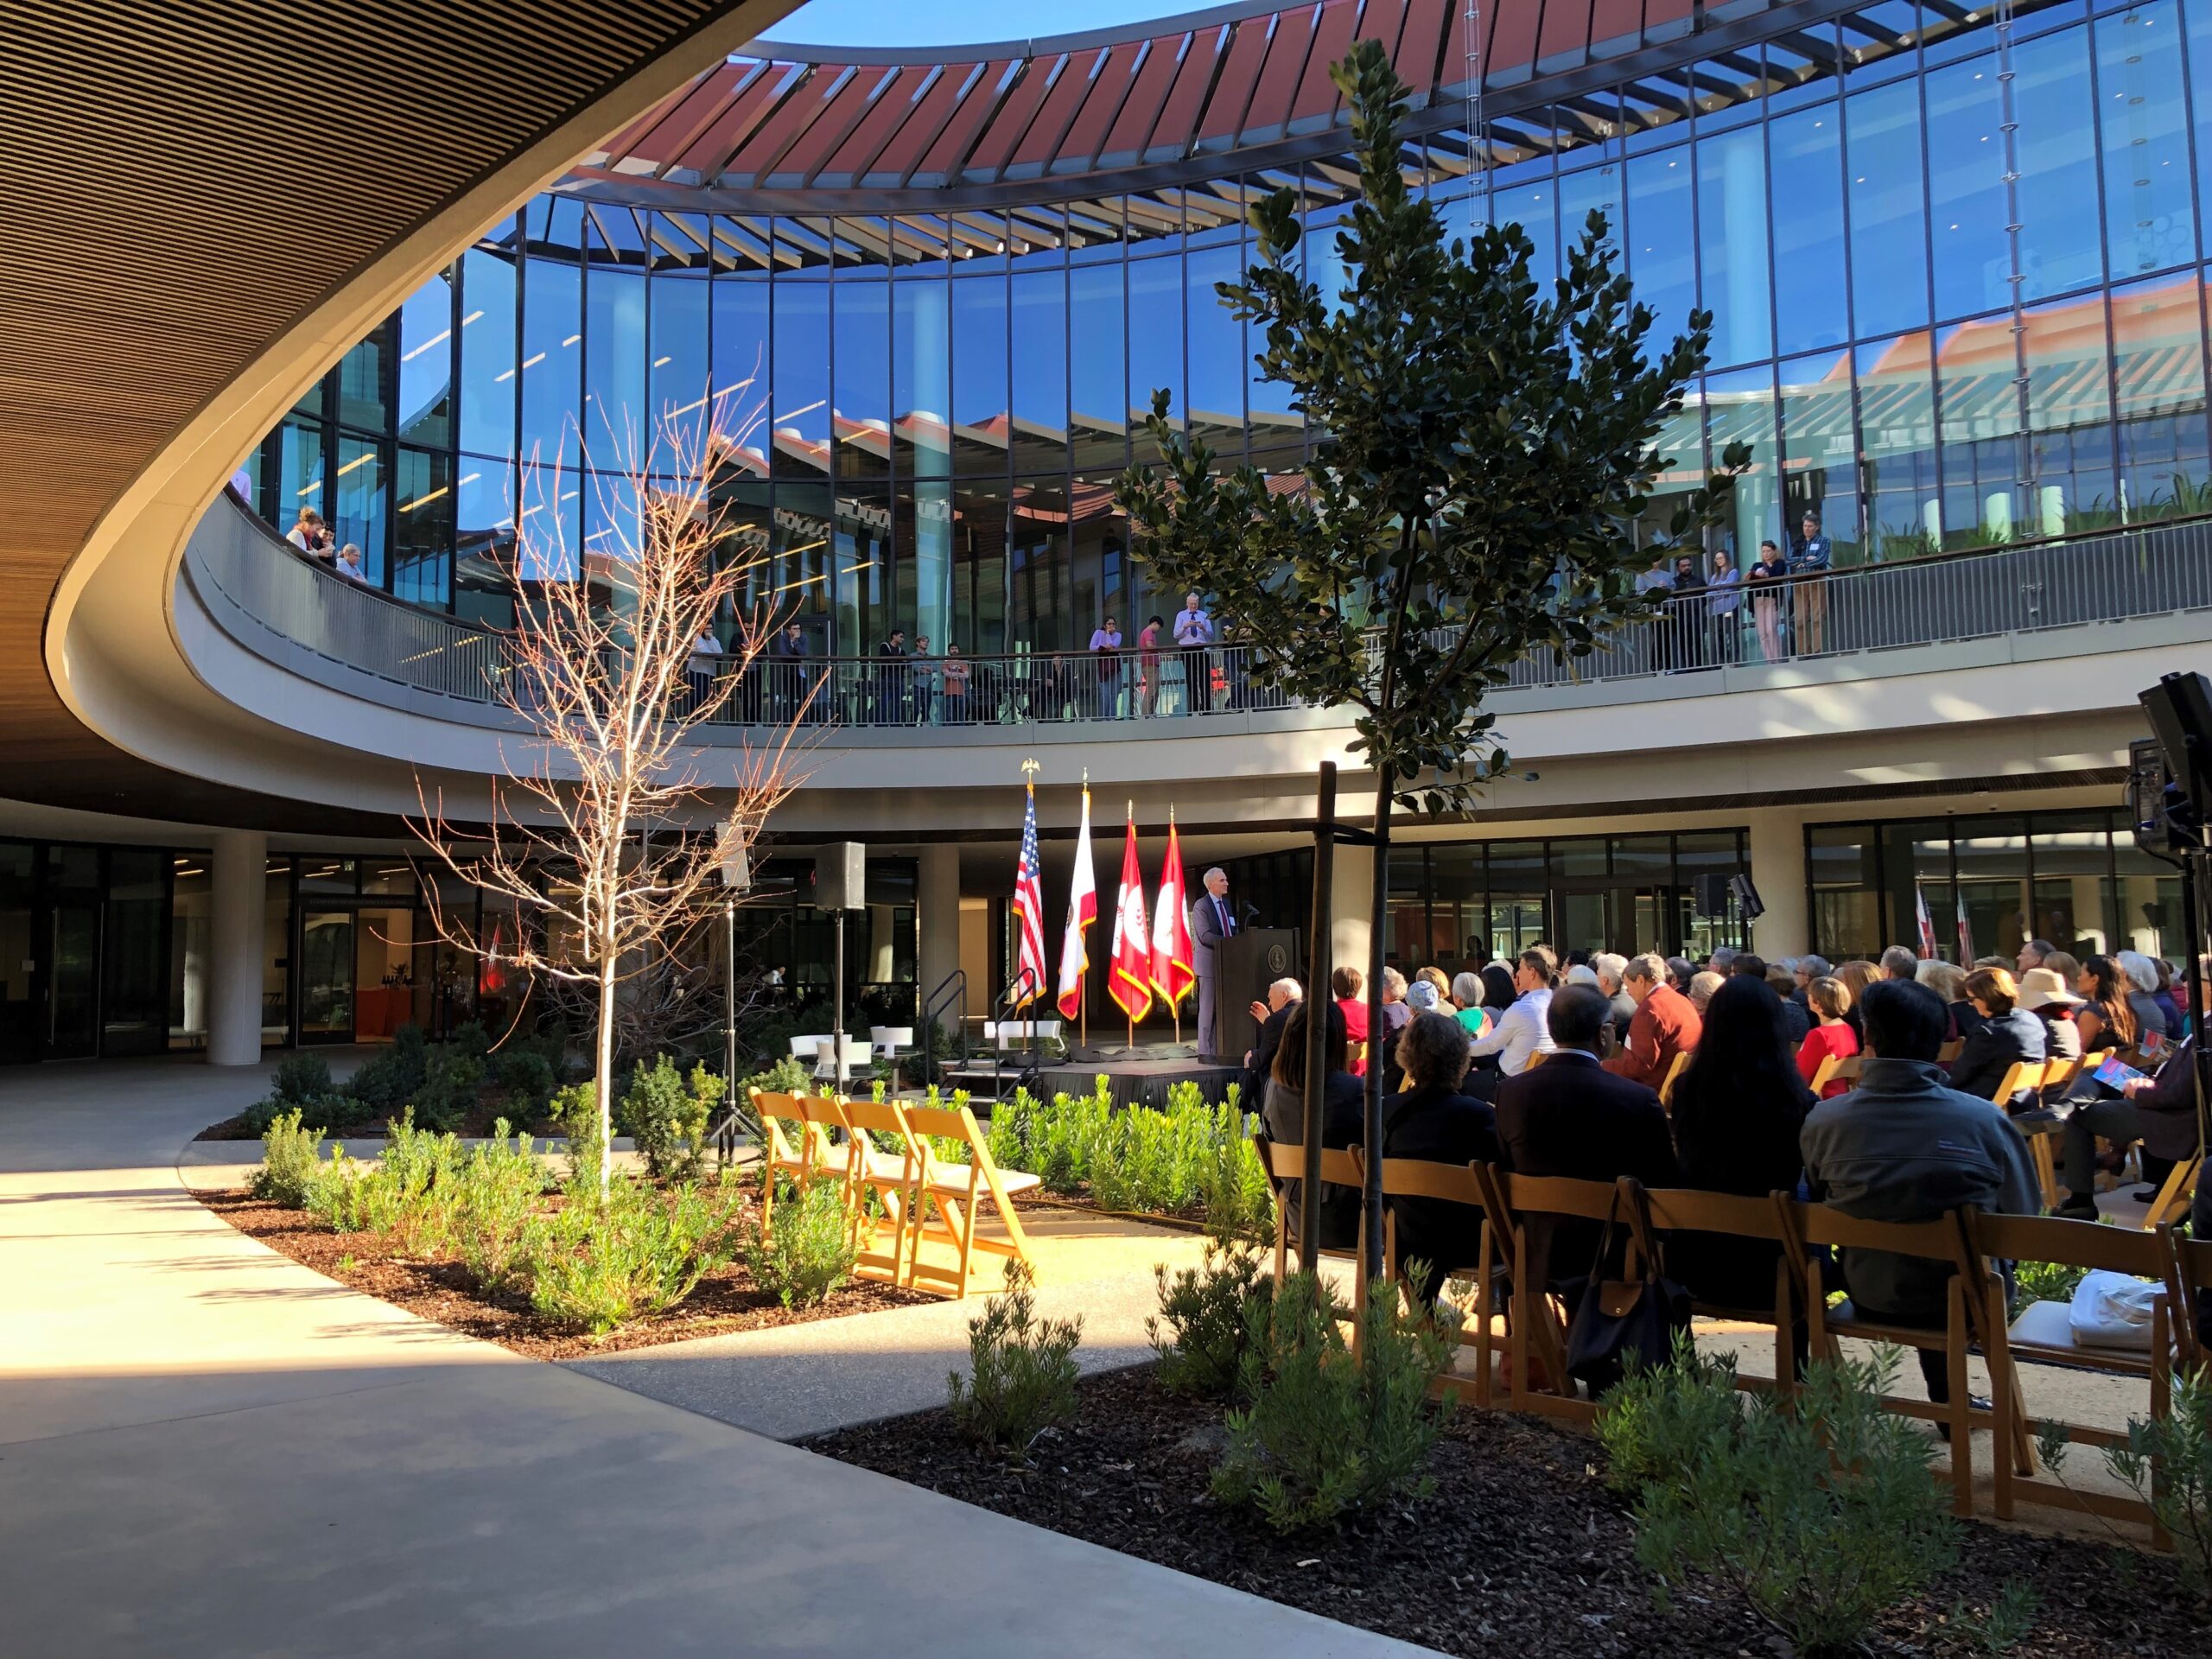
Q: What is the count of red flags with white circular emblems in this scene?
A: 2